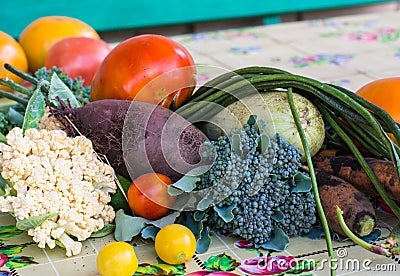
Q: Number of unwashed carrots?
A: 2